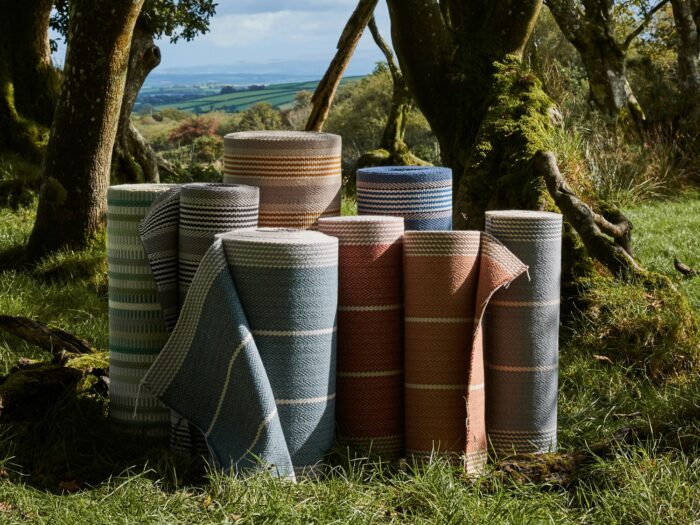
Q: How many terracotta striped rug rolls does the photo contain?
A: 2